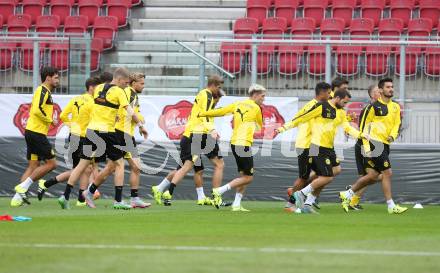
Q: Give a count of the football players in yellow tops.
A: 12